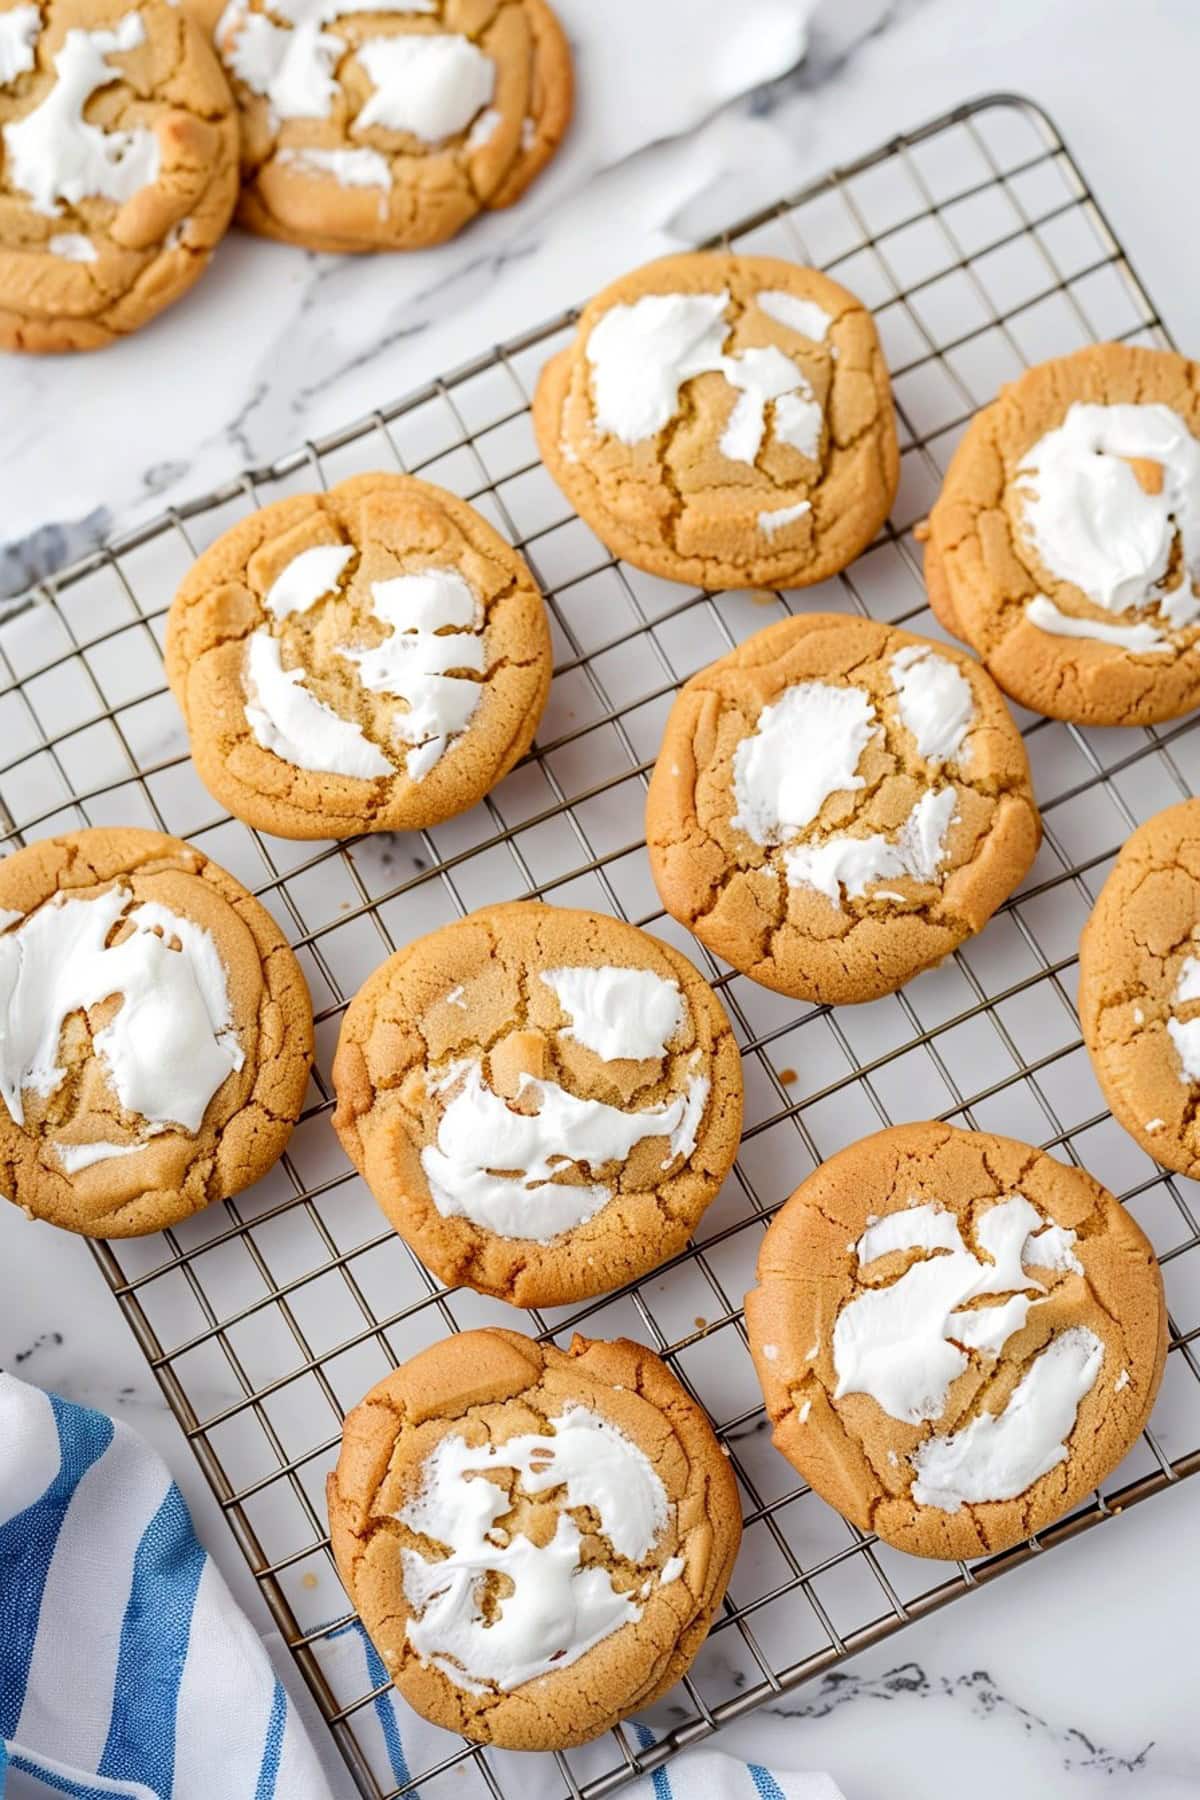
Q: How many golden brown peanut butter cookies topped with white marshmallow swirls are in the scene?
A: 11